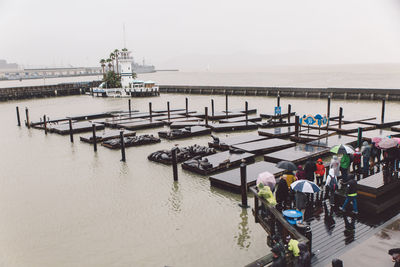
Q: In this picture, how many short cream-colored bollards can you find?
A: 0